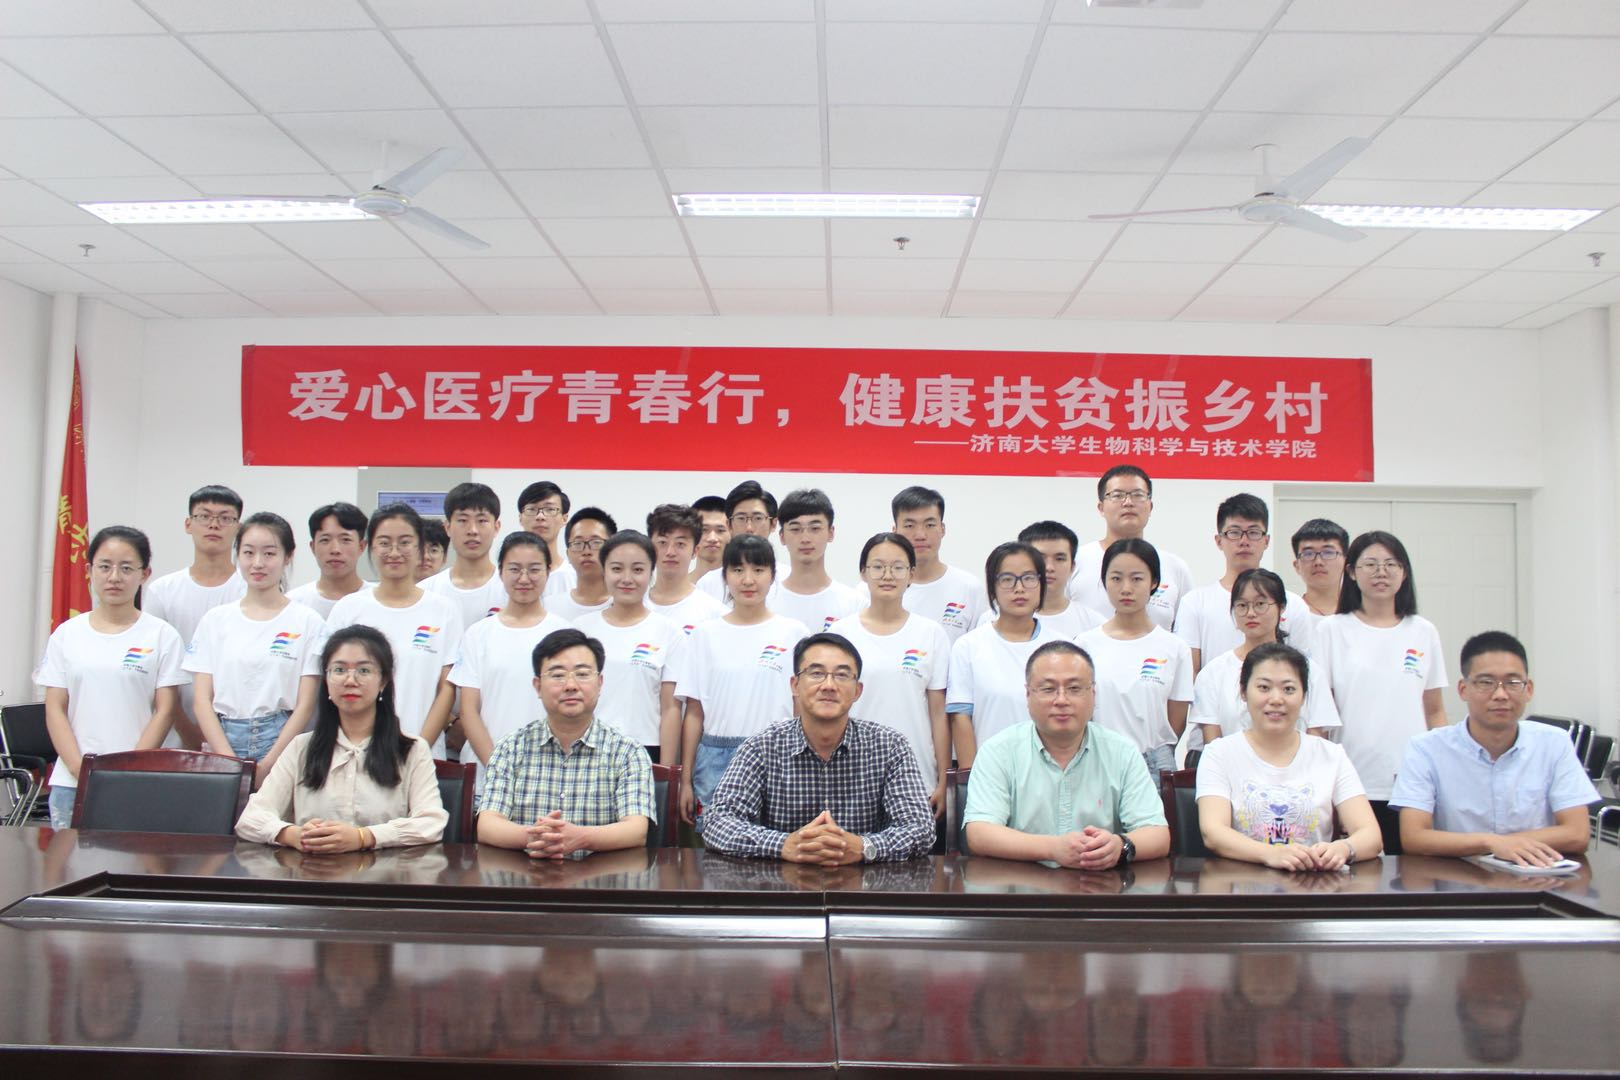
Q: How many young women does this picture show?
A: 13